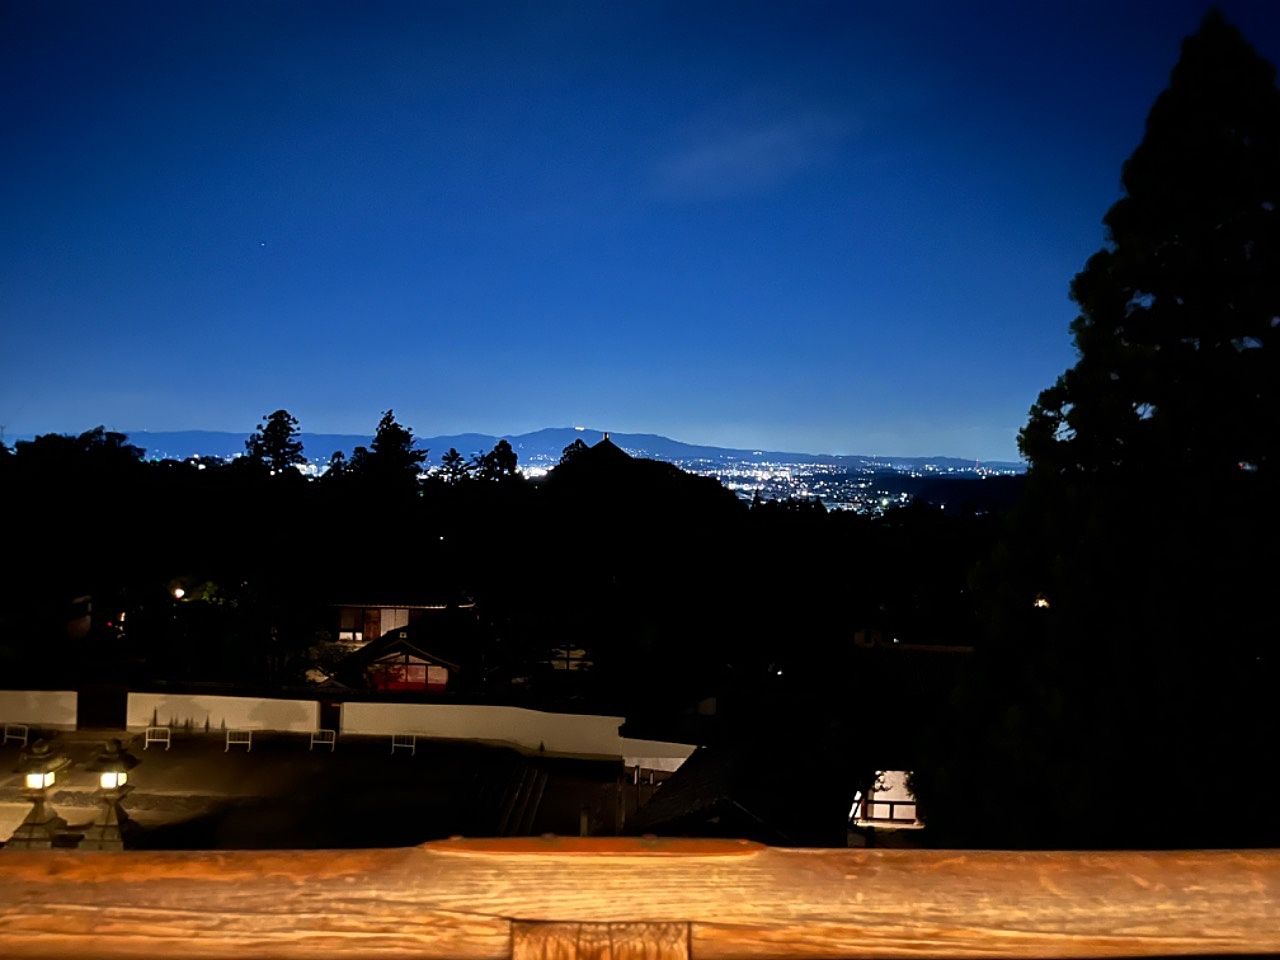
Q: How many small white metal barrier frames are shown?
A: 5